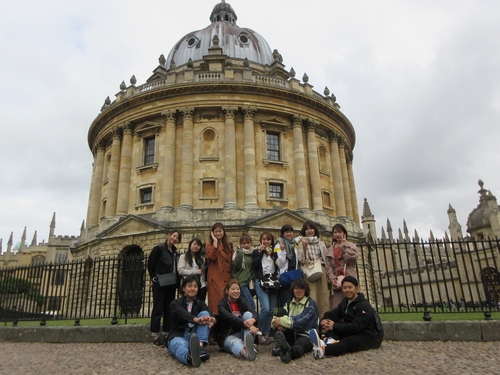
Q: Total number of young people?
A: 12